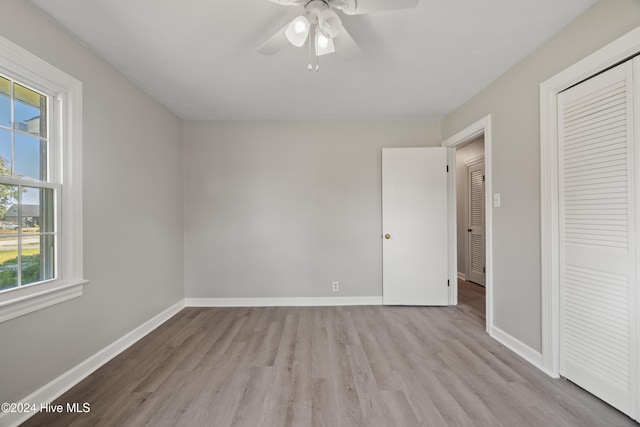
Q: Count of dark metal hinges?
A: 4